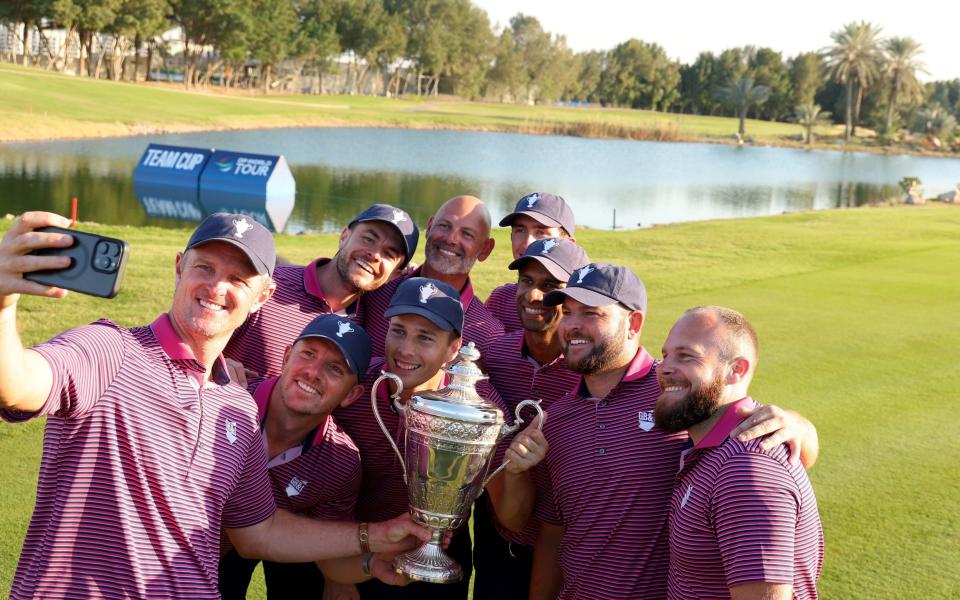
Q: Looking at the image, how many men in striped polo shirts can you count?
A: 9